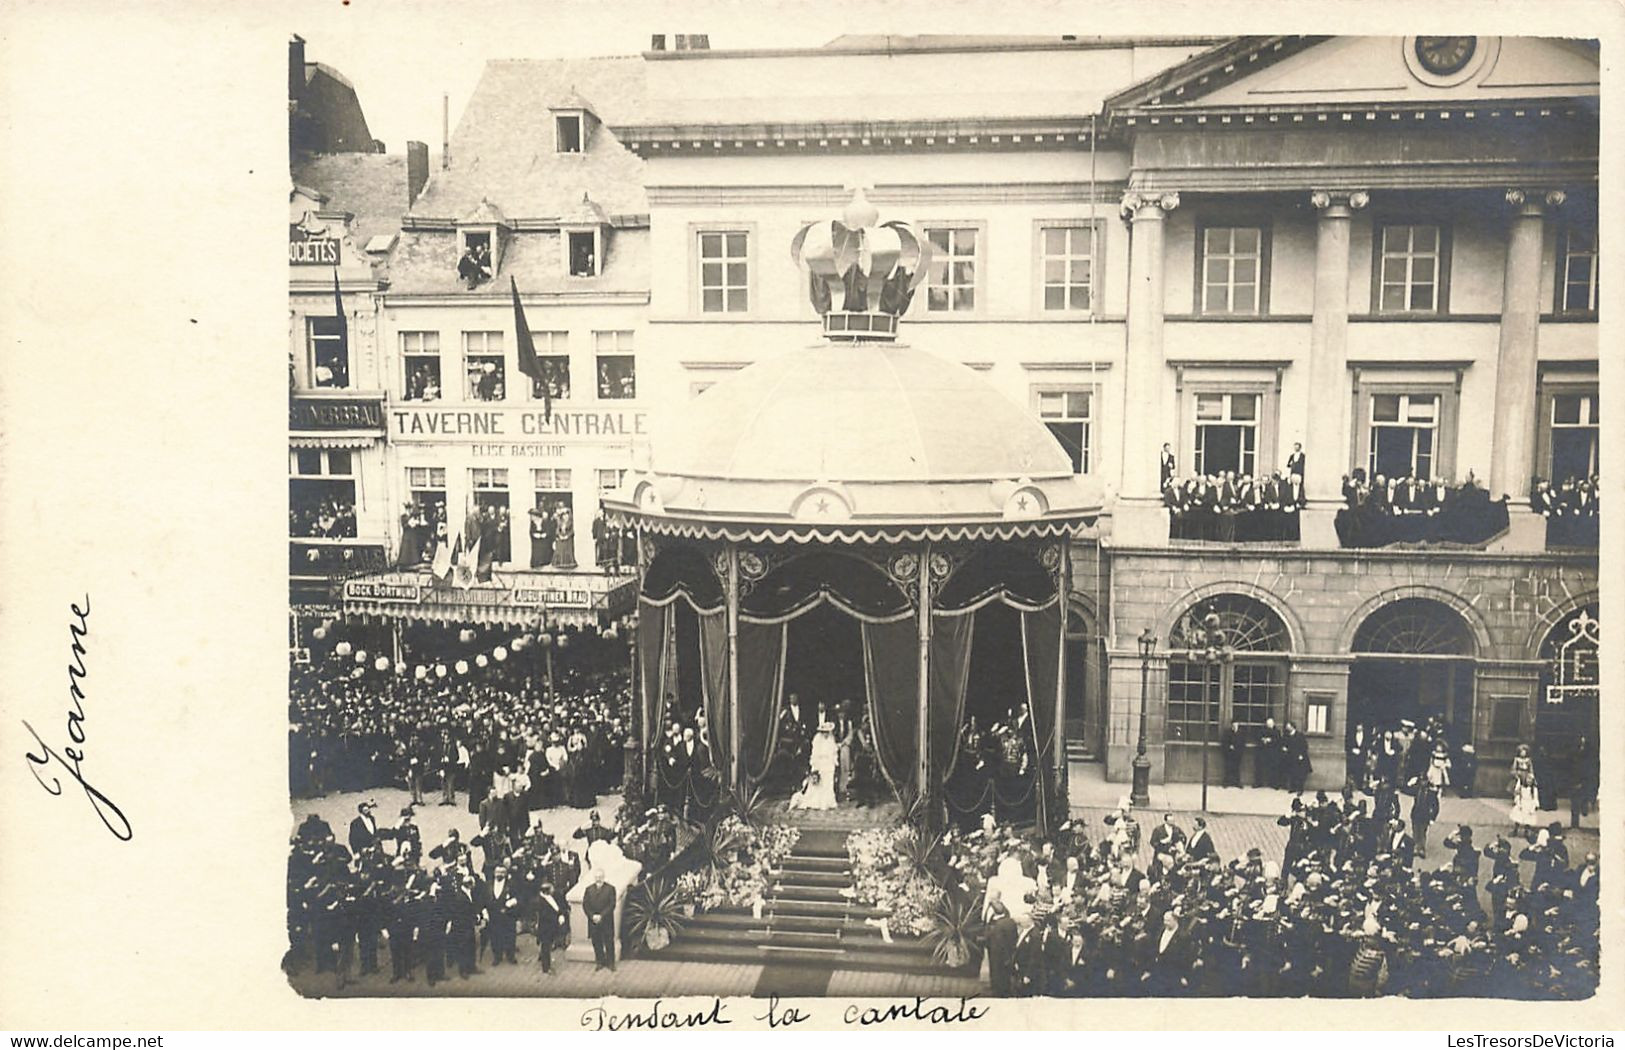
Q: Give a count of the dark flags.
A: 2